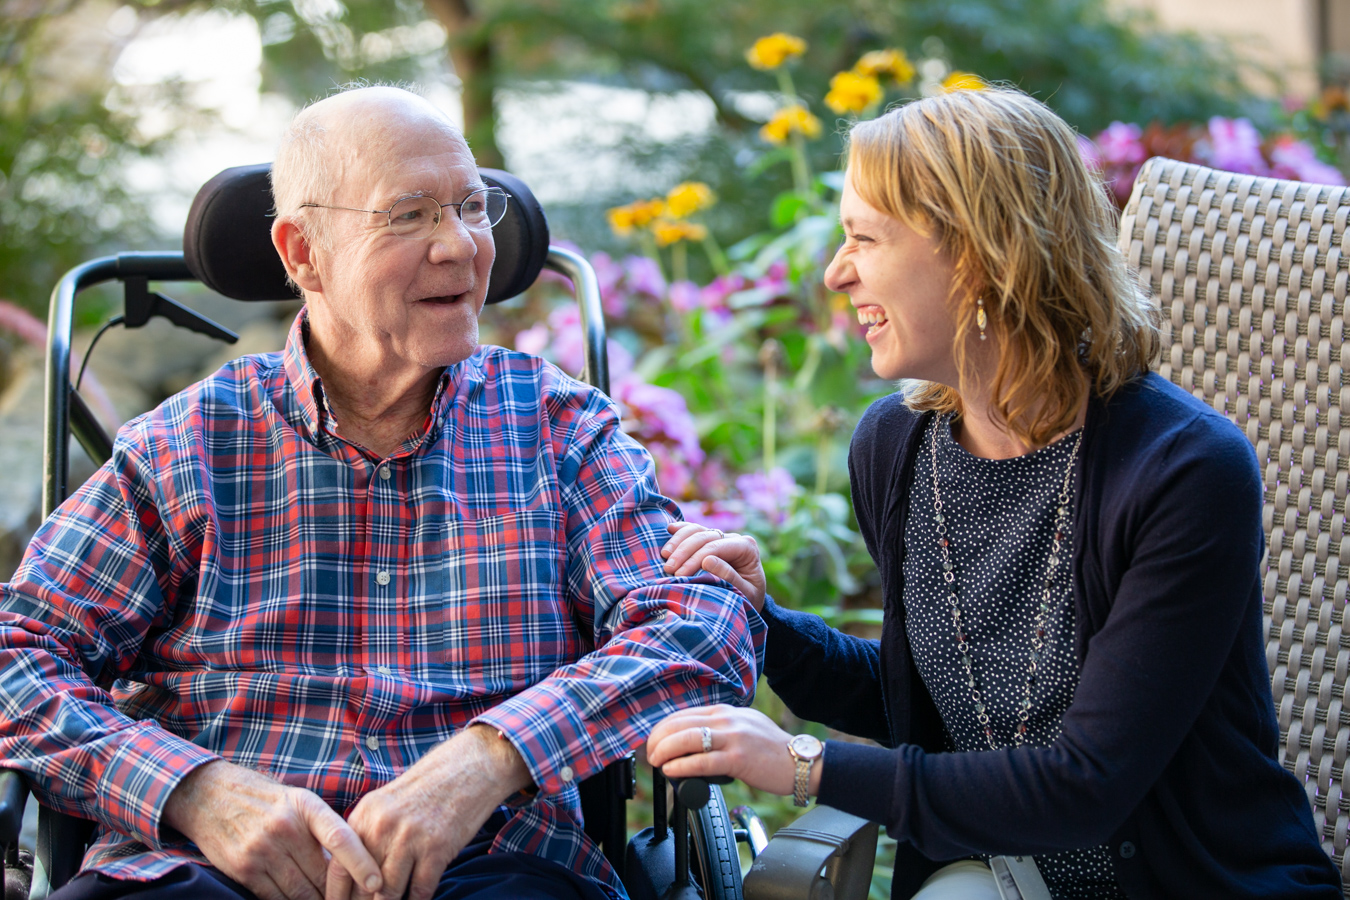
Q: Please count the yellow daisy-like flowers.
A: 8